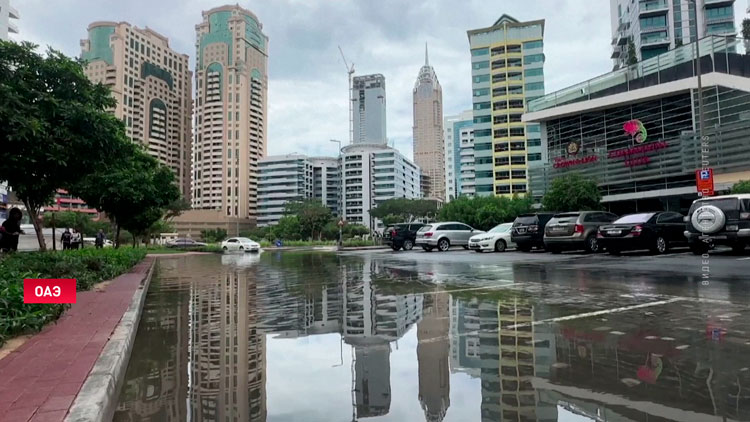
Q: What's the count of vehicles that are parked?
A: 7